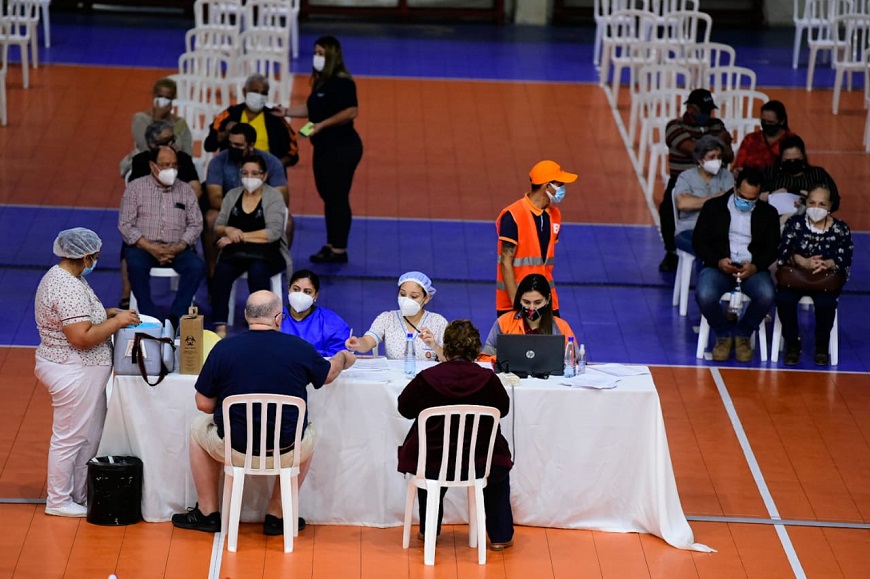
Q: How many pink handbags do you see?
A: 0